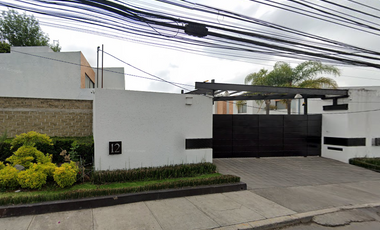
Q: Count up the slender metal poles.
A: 2